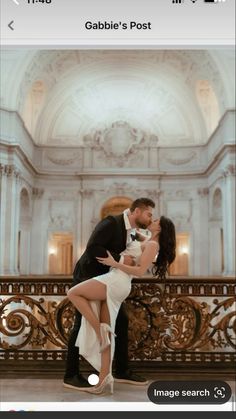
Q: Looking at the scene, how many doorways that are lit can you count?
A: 2